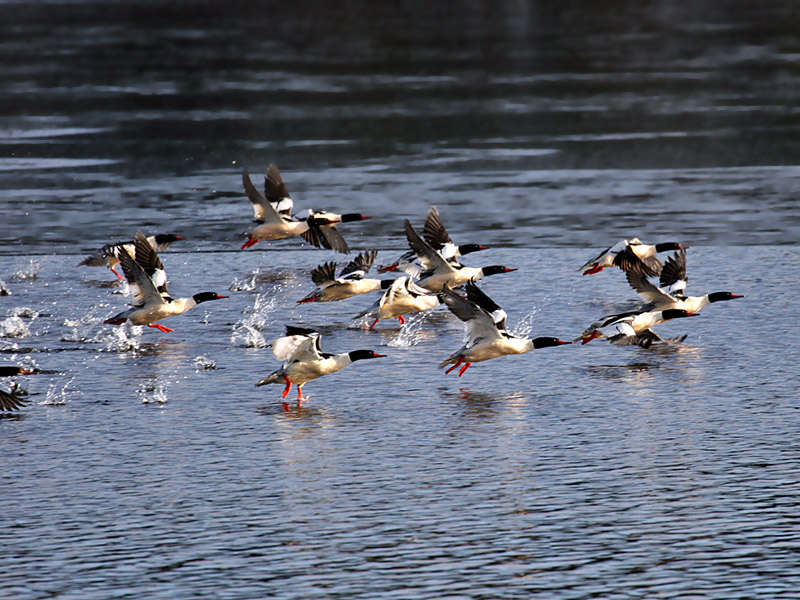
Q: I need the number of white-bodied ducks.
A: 13